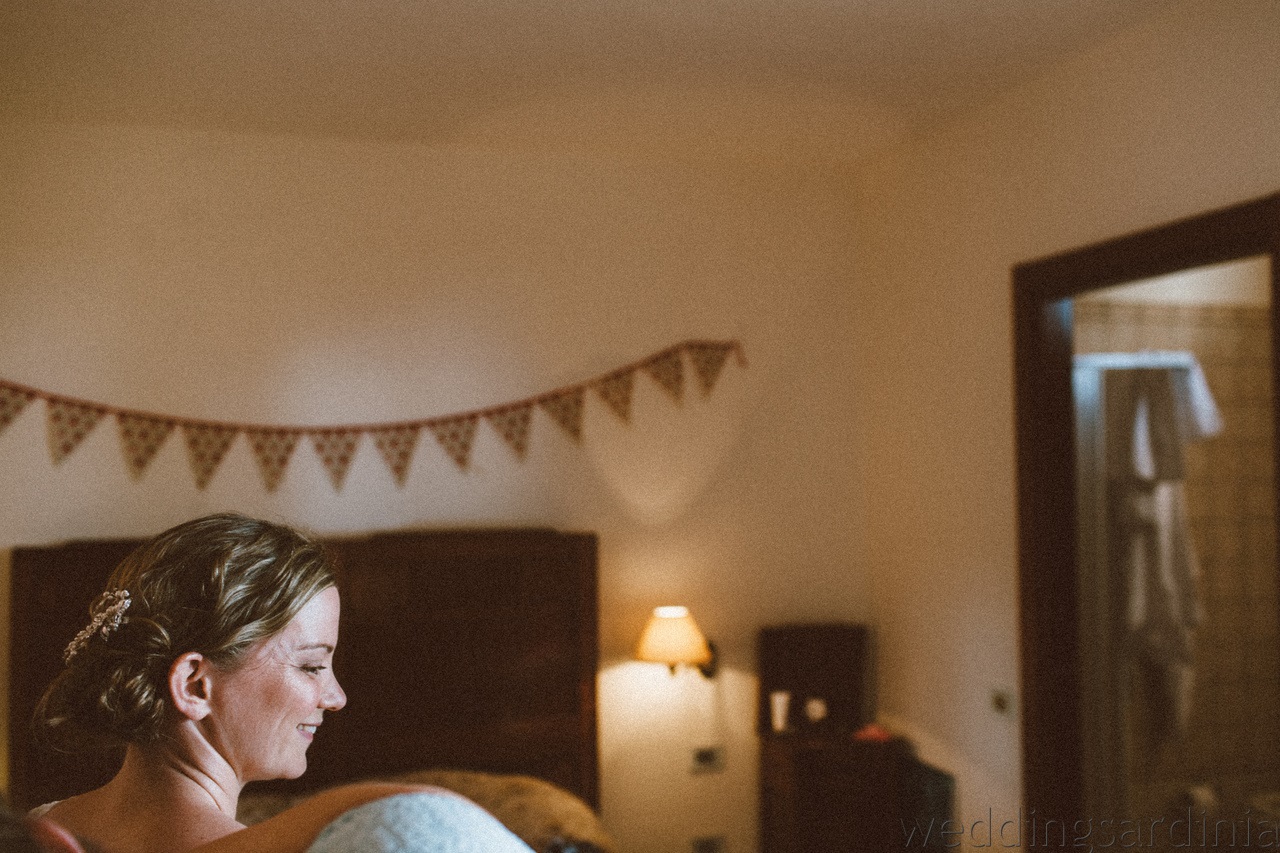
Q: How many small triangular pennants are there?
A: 13